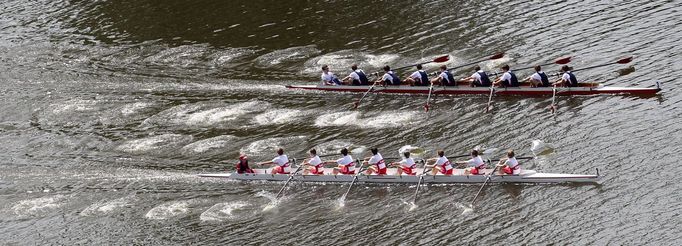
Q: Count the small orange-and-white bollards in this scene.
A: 0